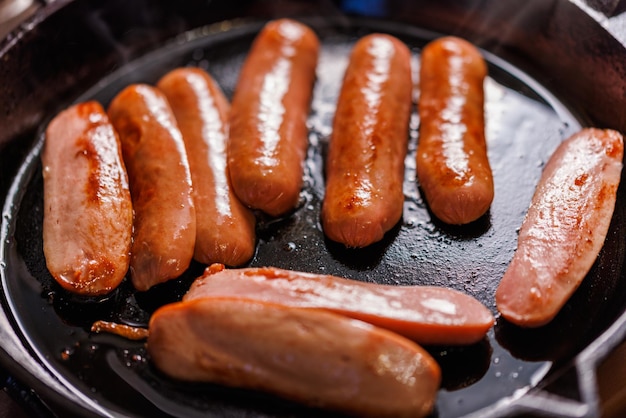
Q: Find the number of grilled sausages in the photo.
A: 9